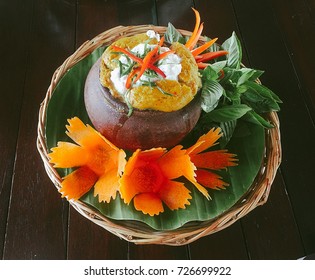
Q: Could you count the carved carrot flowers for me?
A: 3